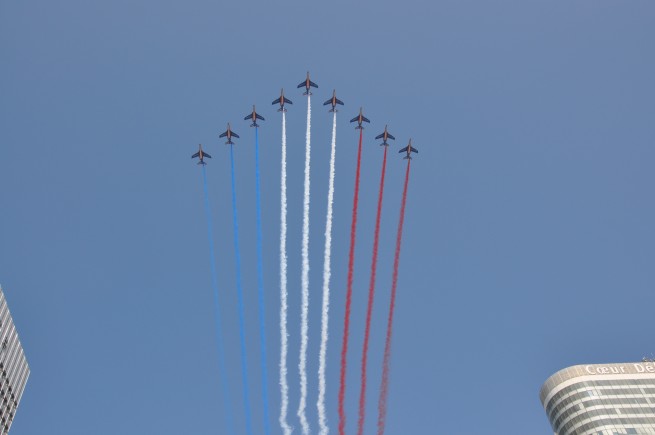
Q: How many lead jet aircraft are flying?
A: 1